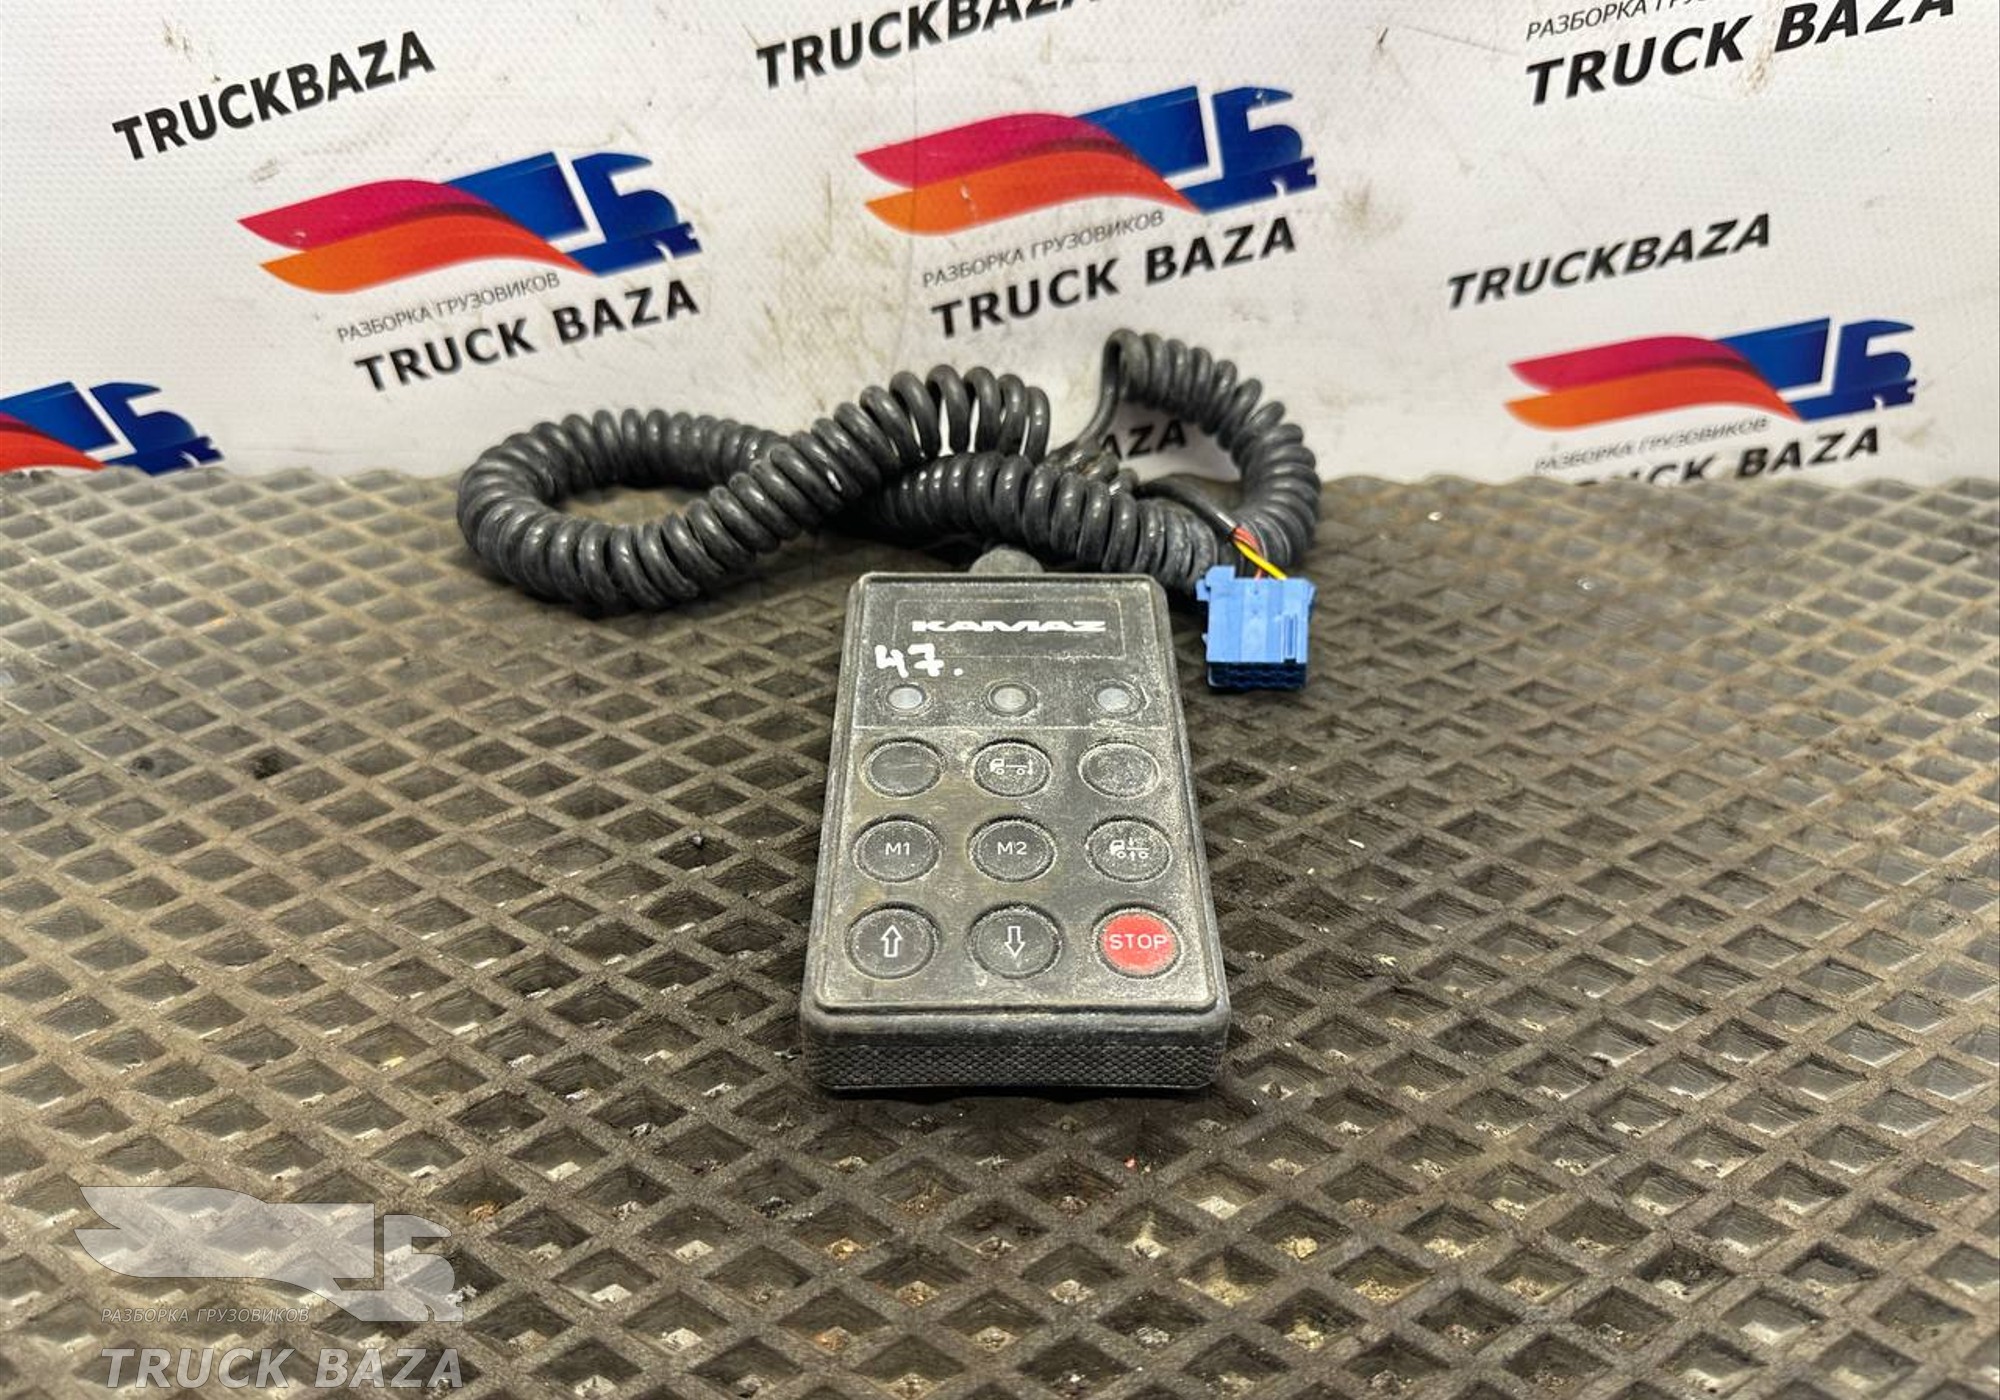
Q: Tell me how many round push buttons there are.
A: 9